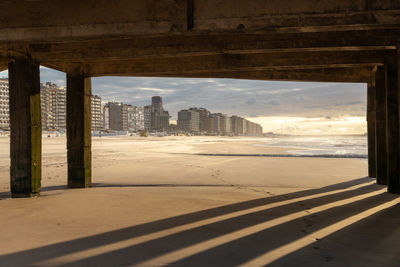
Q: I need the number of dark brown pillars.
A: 5